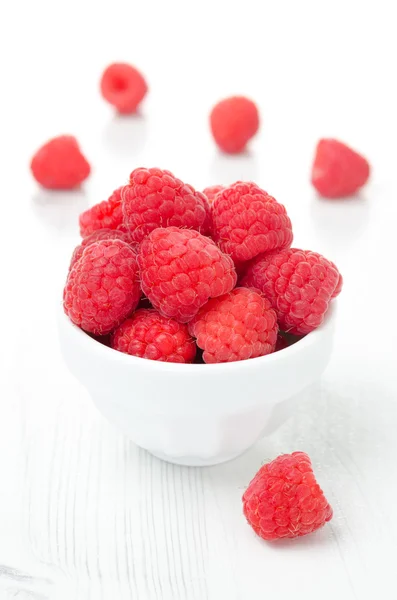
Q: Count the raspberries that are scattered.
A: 5